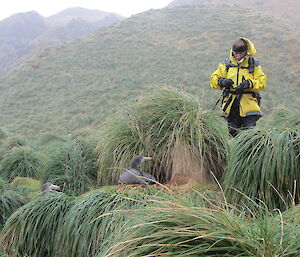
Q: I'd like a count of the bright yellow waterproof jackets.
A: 1